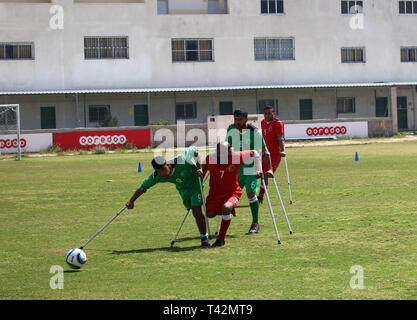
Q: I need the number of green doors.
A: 6